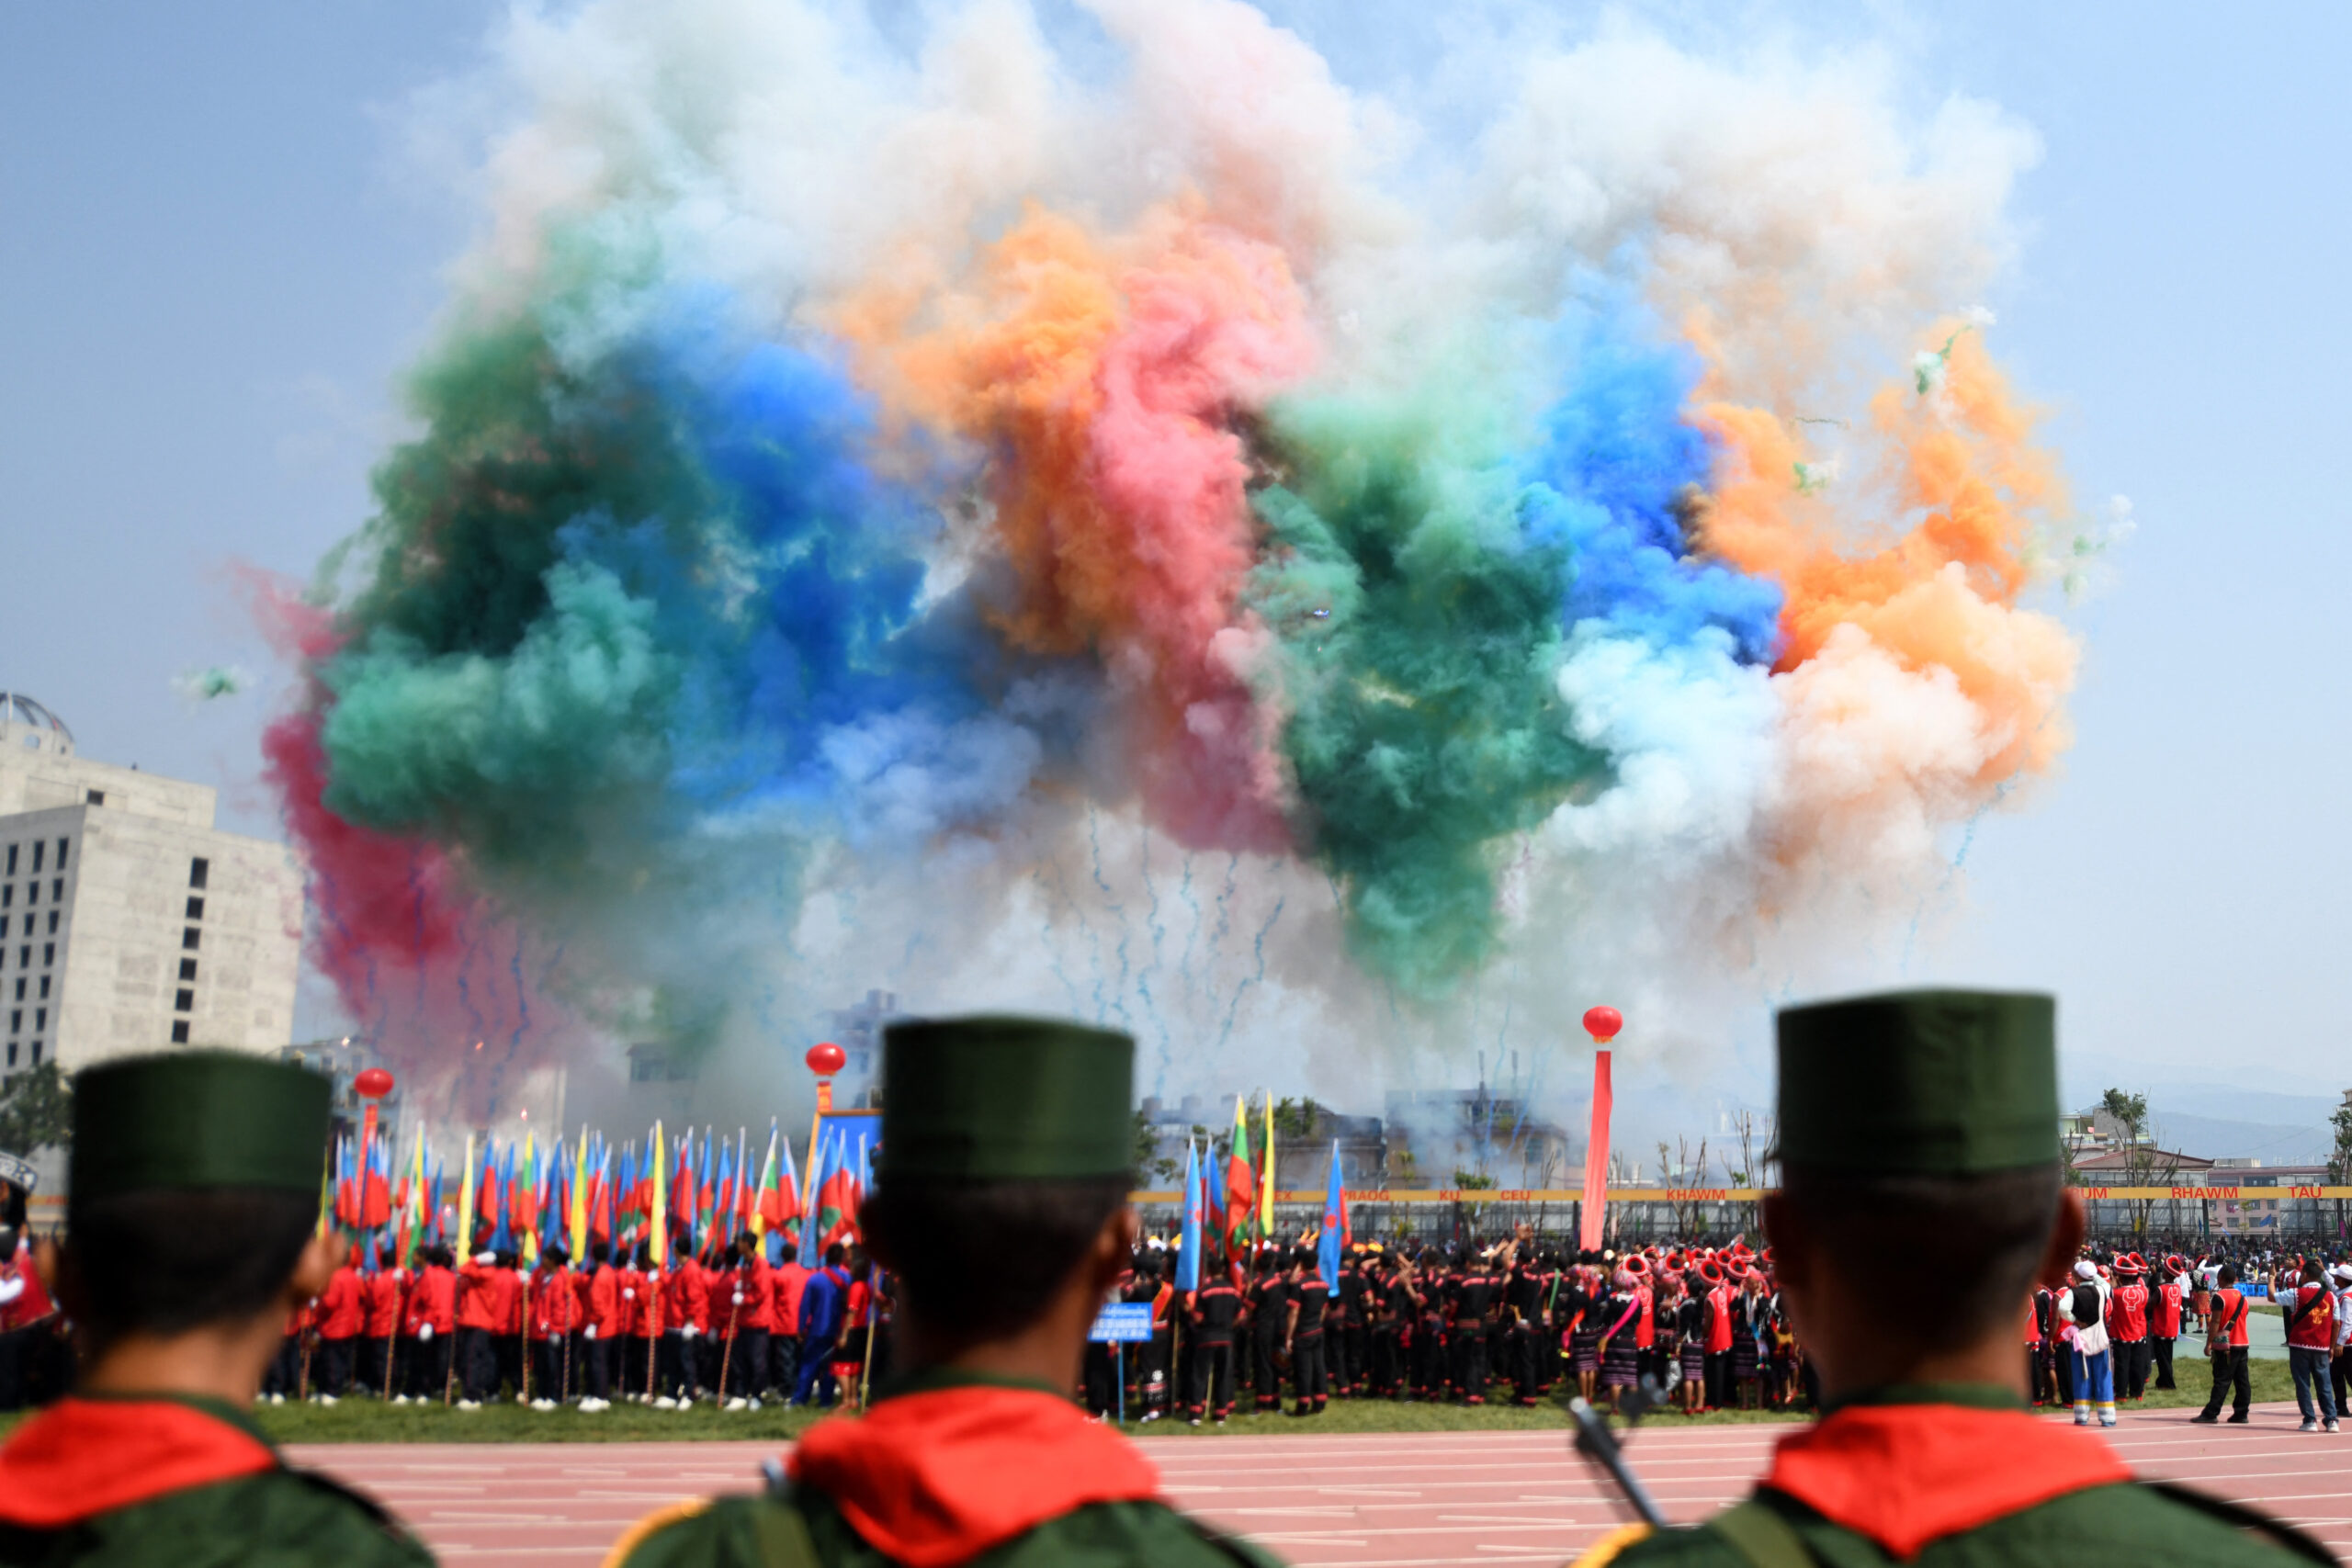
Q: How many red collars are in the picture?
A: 3